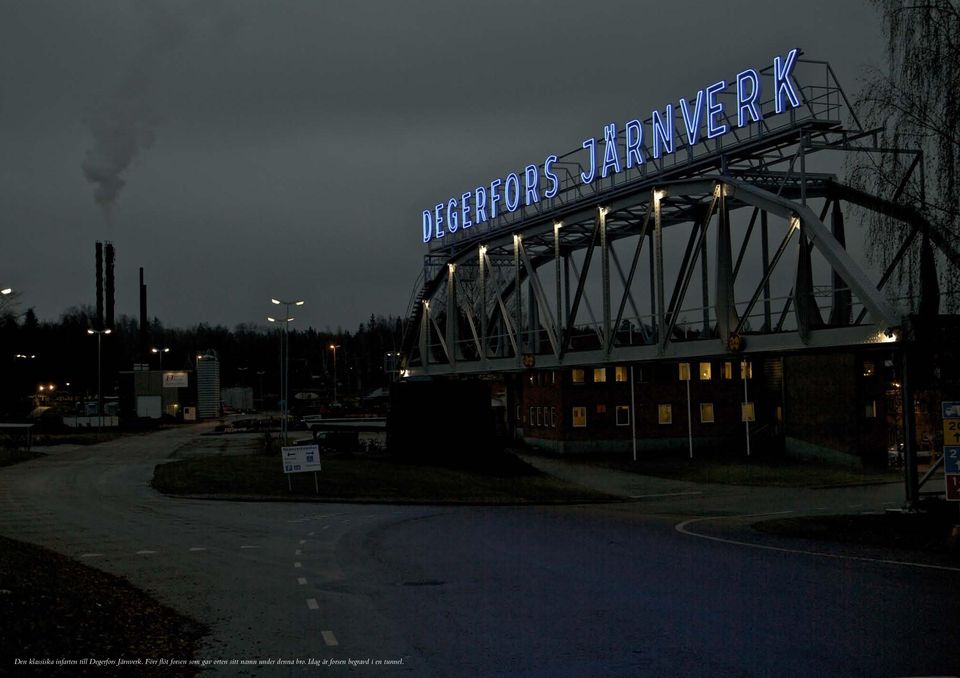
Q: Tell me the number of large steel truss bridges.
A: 1